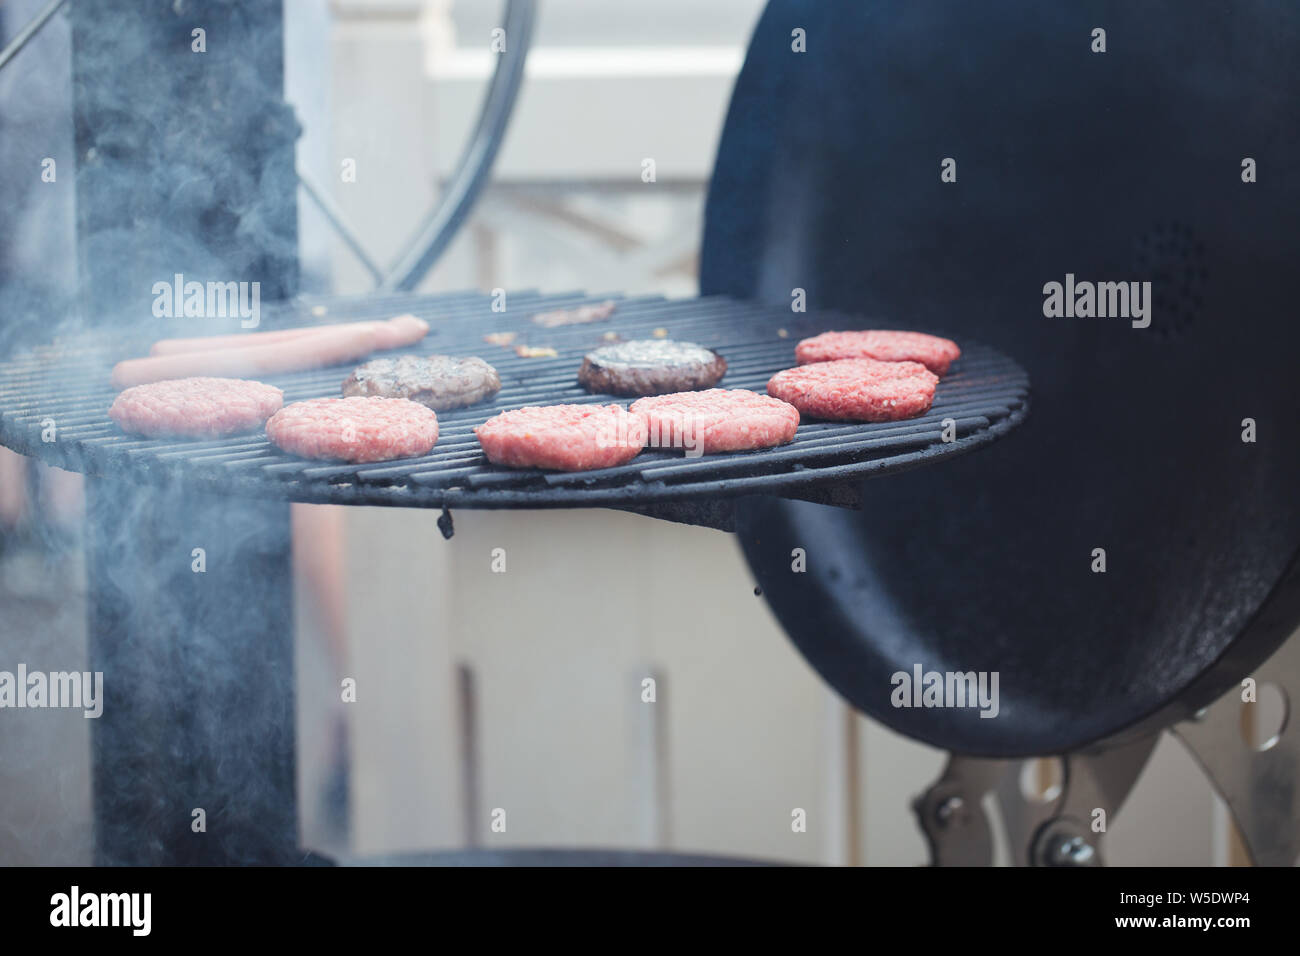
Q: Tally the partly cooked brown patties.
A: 2